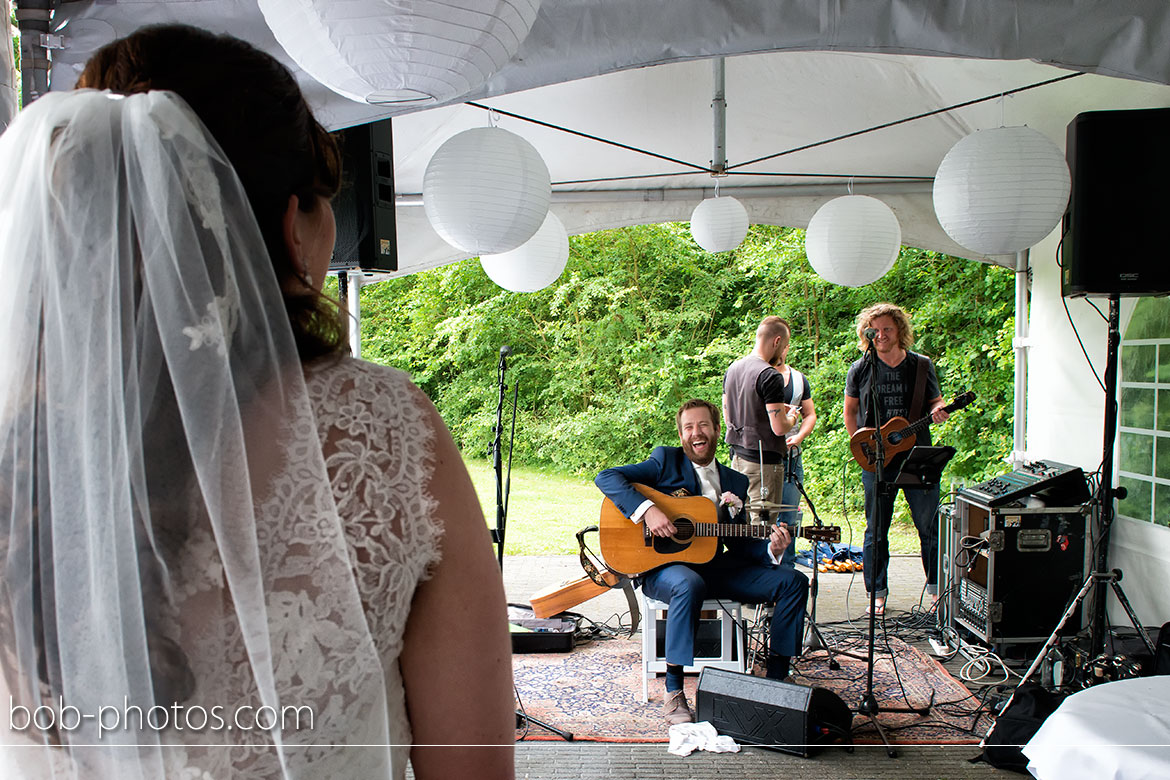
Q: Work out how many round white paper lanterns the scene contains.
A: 6